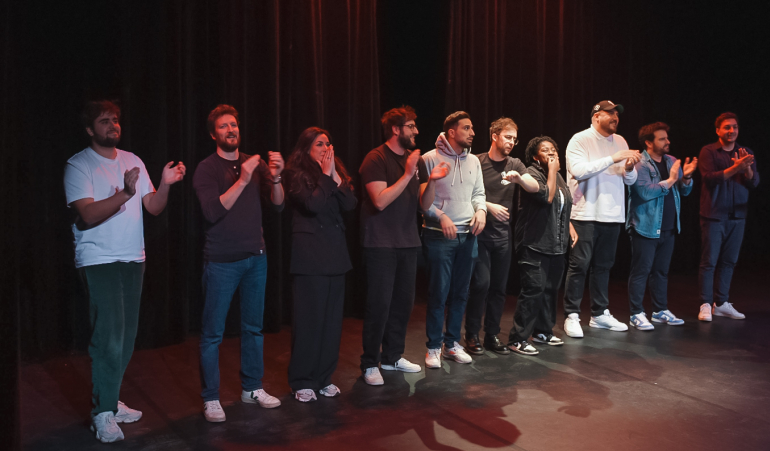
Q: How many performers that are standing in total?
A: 10